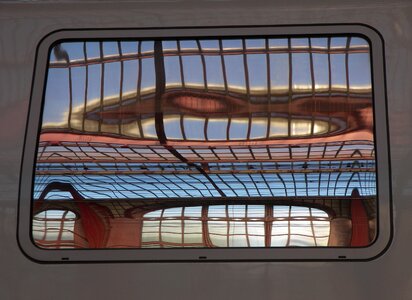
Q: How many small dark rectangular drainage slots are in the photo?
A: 3